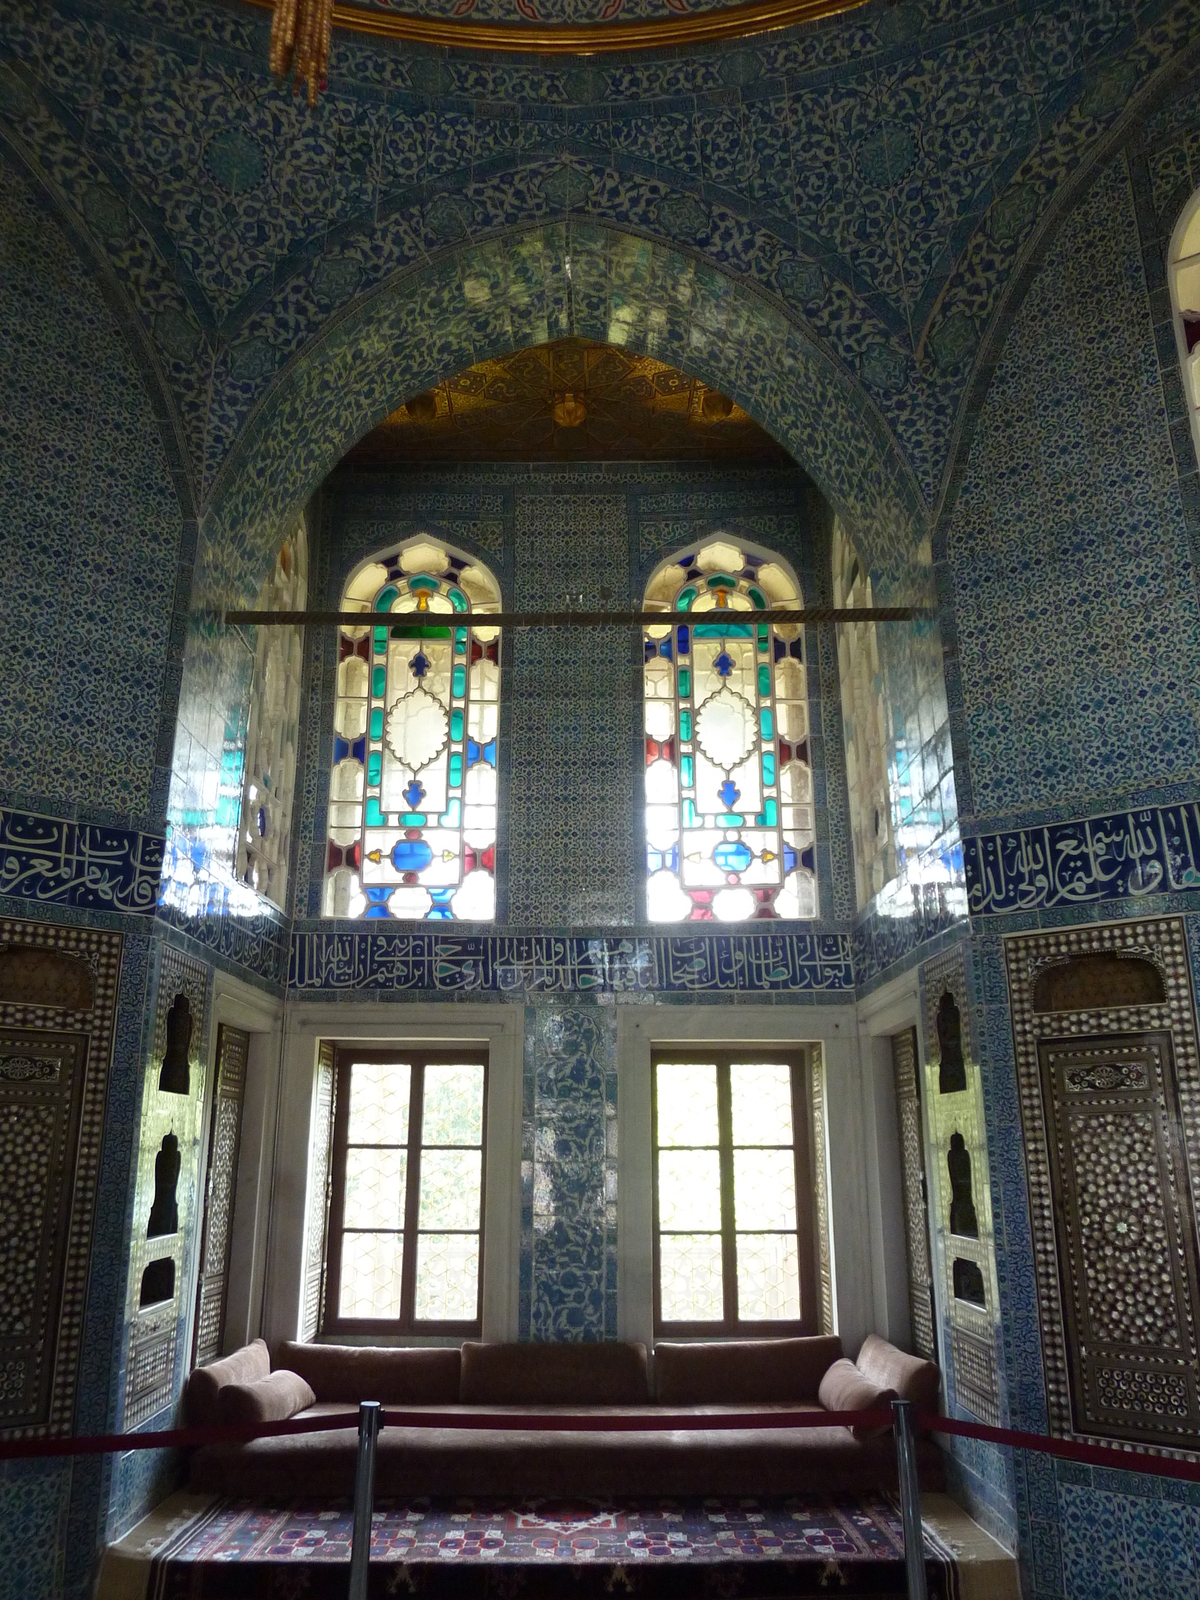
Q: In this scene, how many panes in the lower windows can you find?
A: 12